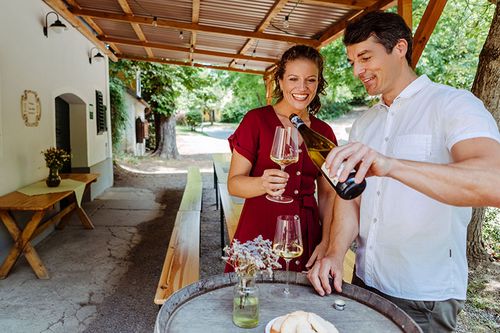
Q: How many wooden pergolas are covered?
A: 1